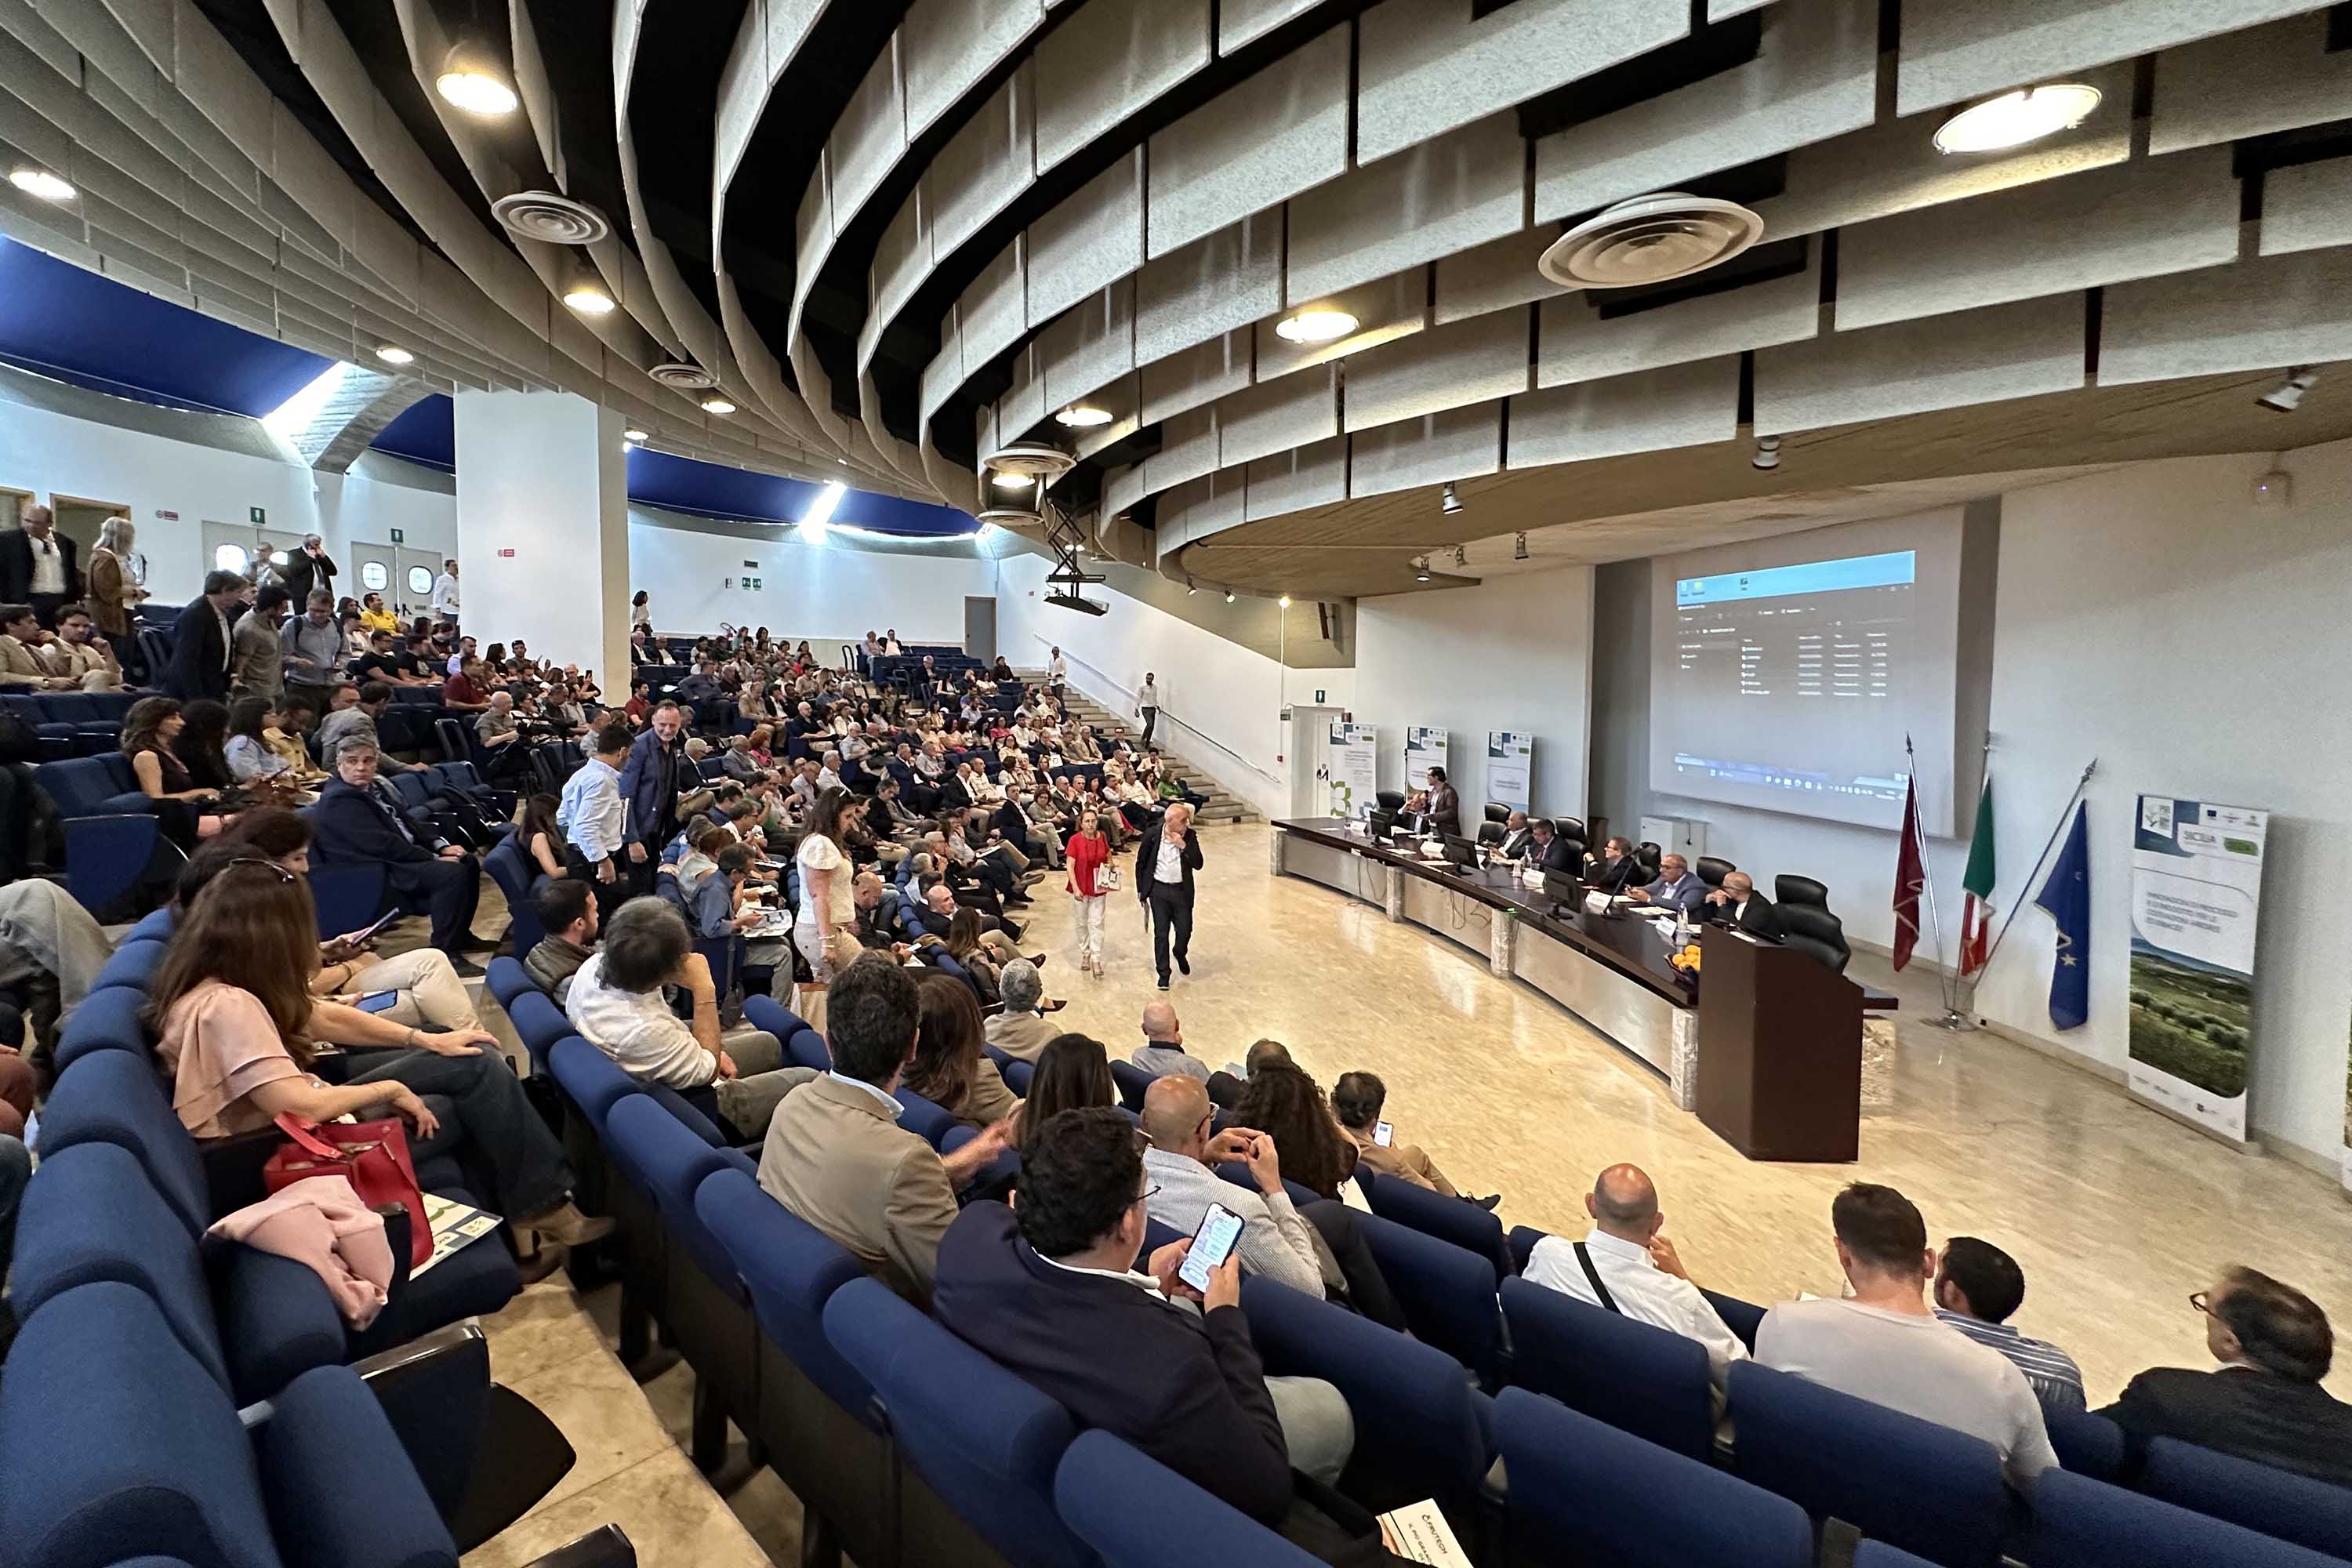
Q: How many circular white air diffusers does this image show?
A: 5